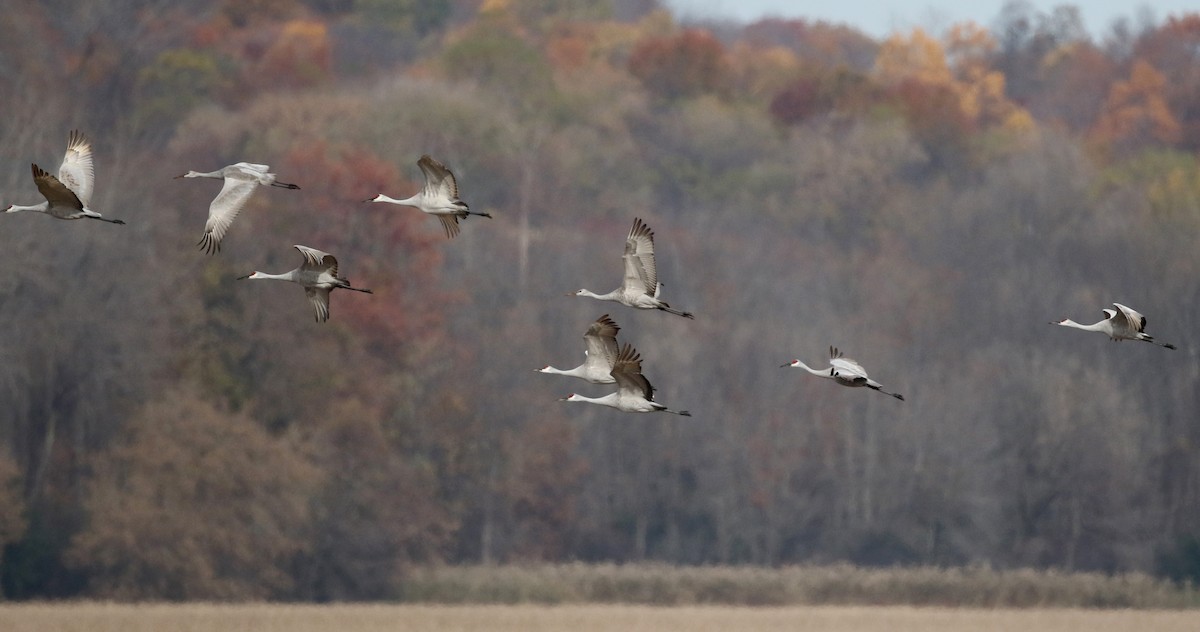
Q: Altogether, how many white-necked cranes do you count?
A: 9